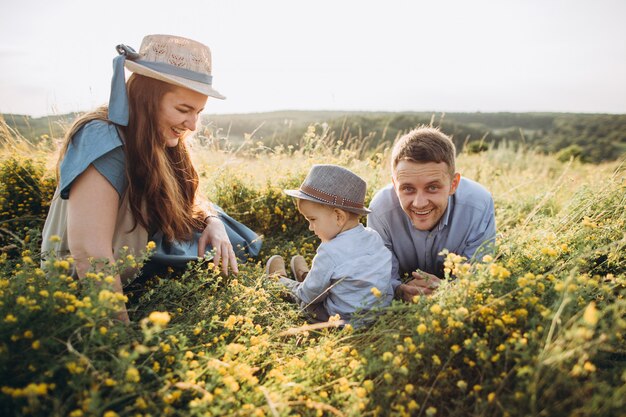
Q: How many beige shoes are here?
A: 2